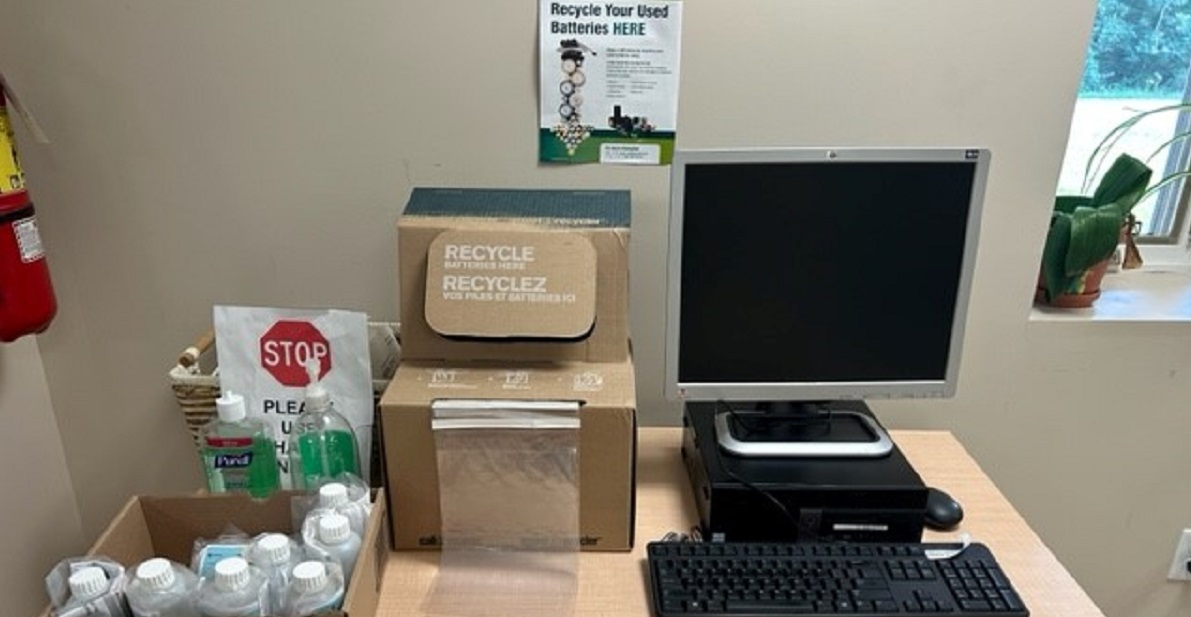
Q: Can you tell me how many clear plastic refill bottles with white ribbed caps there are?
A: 7